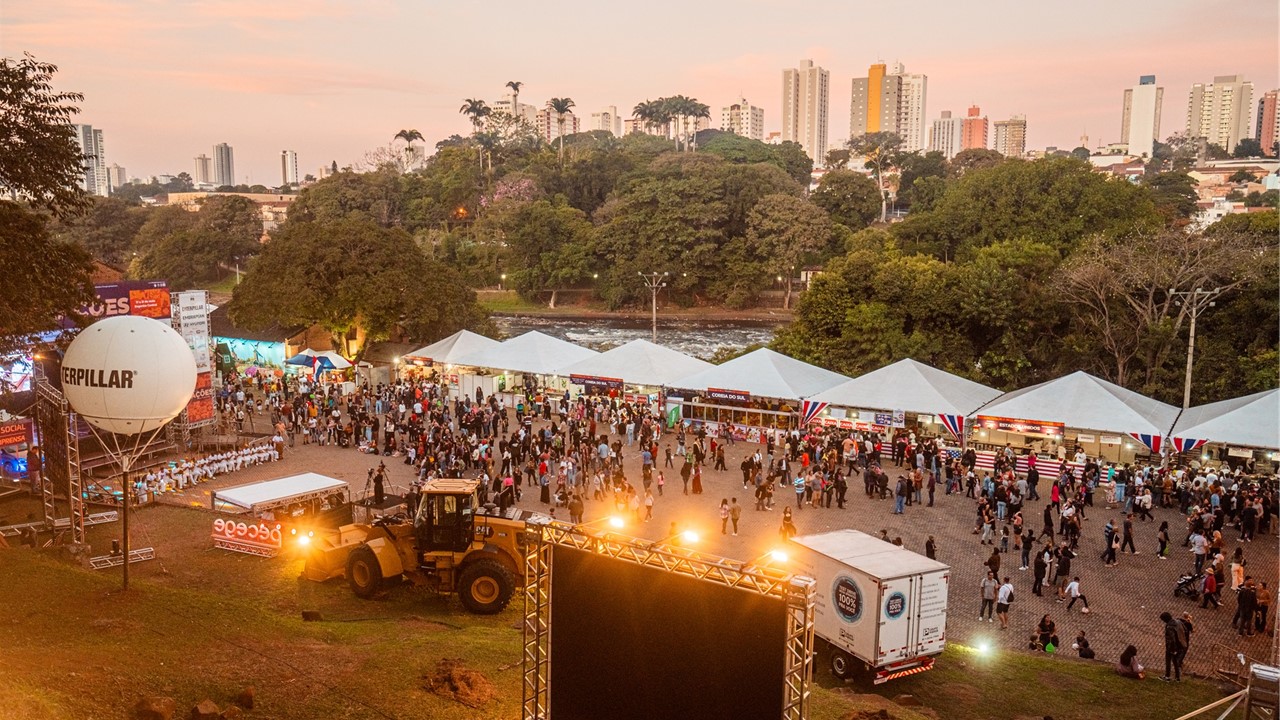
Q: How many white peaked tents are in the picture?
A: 7